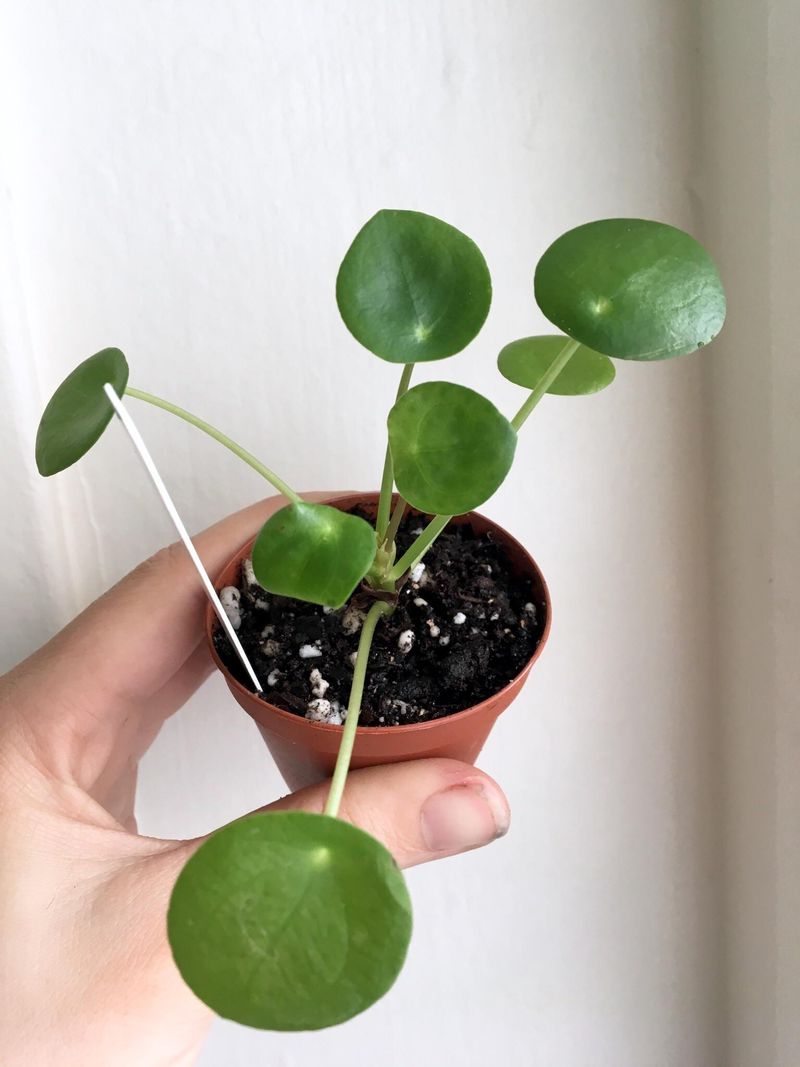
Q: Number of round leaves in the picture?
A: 7